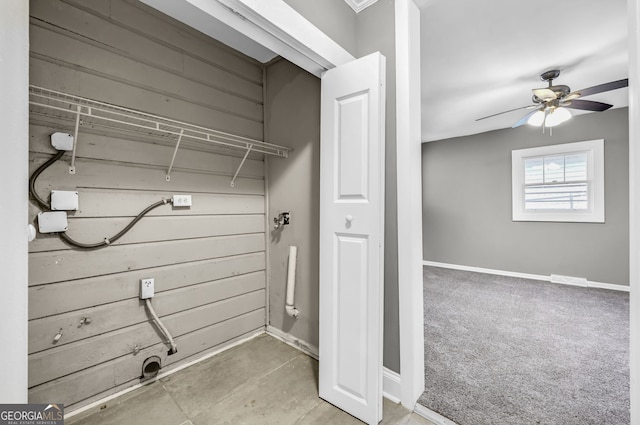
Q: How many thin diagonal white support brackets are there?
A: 3